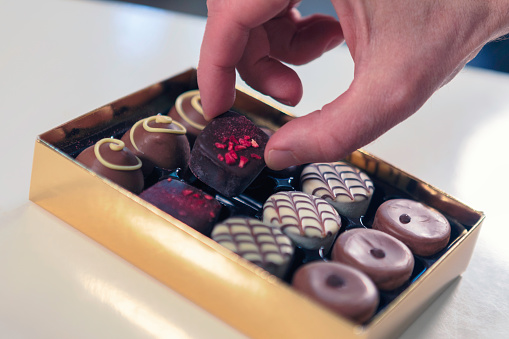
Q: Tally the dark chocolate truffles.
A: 2